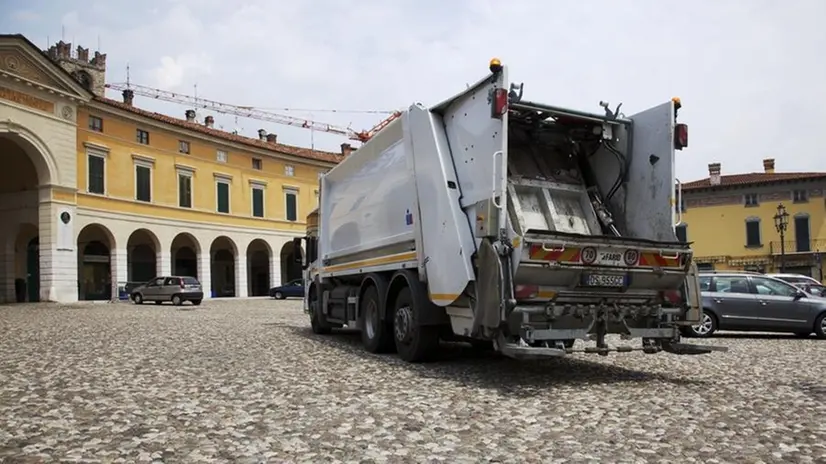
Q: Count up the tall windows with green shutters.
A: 6